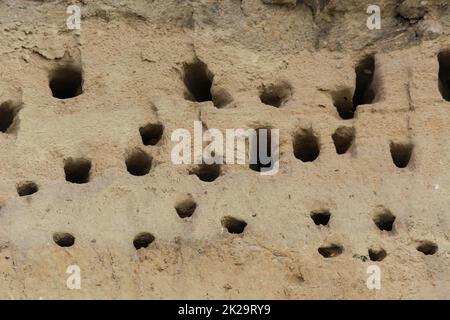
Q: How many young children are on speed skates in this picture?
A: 0